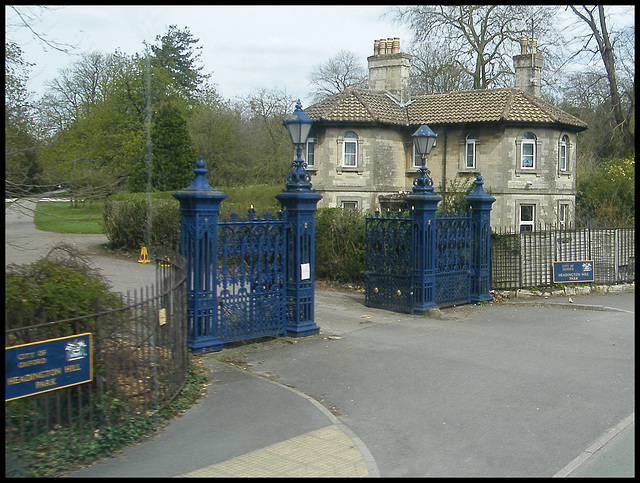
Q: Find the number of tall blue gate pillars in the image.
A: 4